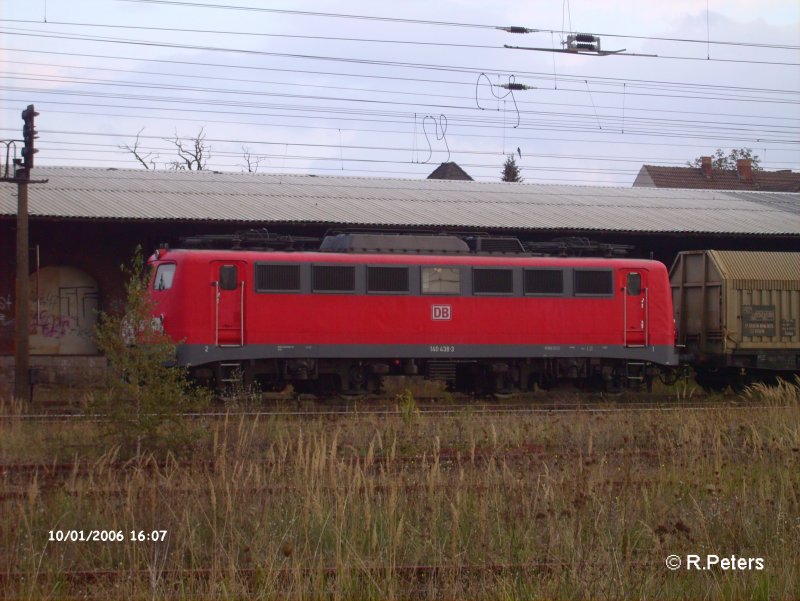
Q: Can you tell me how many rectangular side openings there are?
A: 7